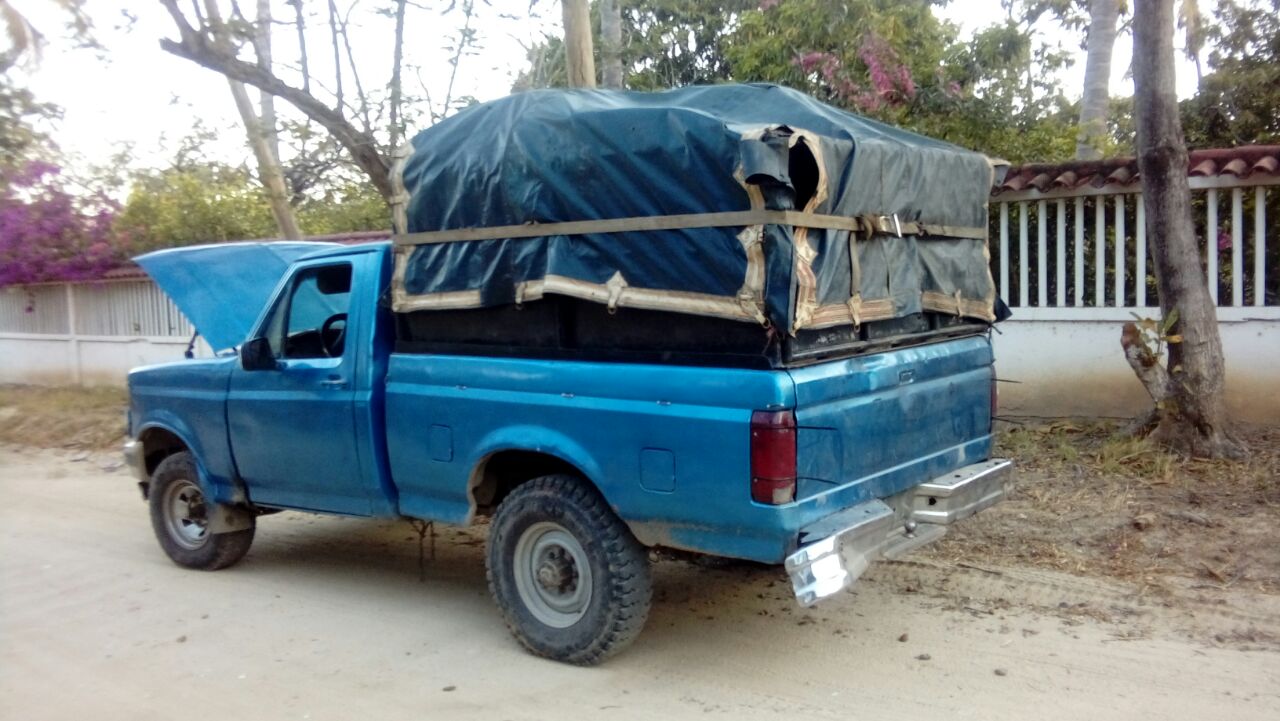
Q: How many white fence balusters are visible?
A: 11